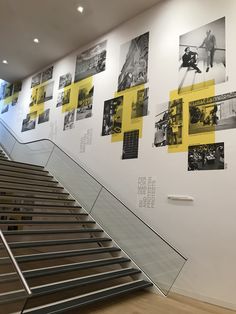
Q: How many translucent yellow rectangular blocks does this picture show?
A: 5